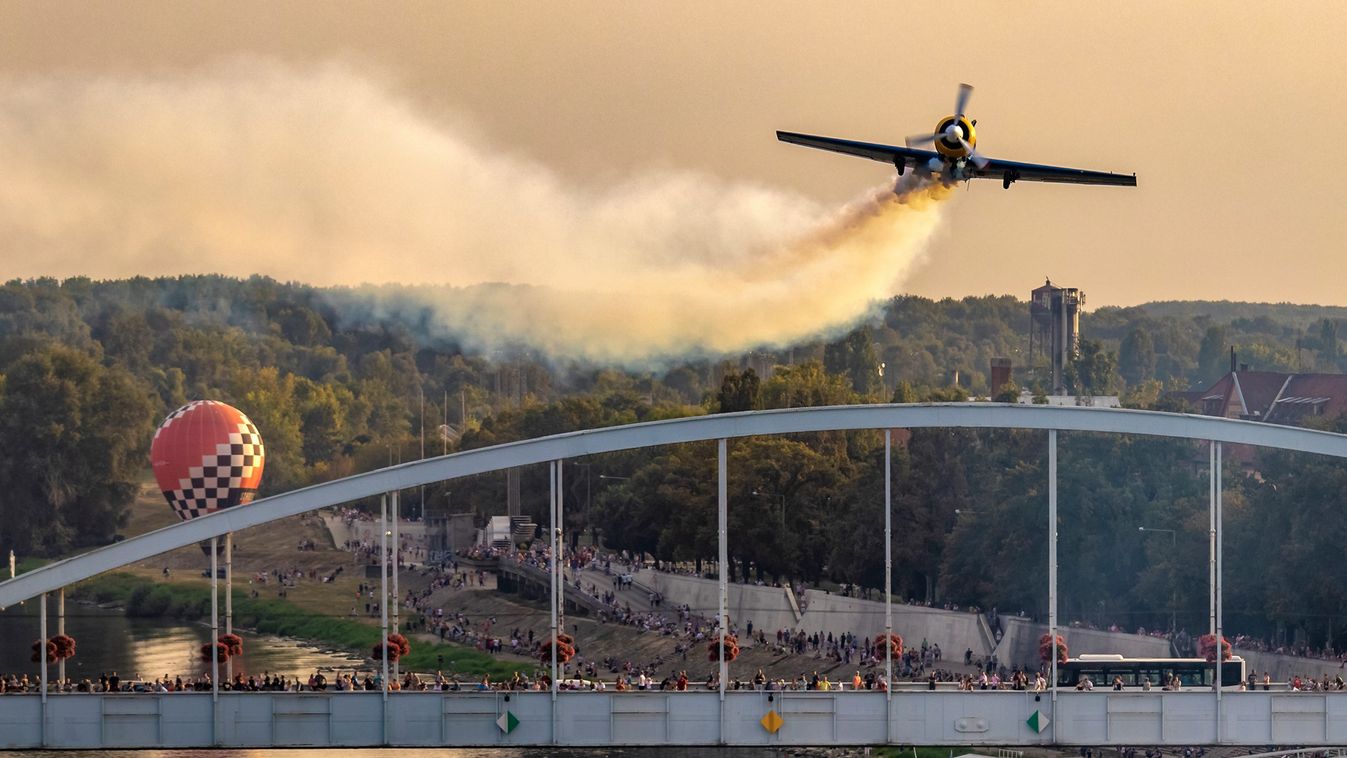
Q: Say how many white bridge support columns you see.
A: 13